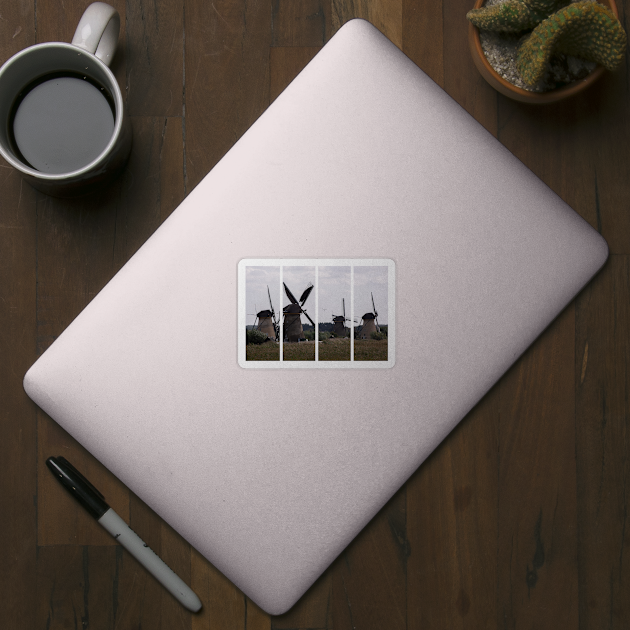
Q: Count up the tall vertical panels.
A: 4